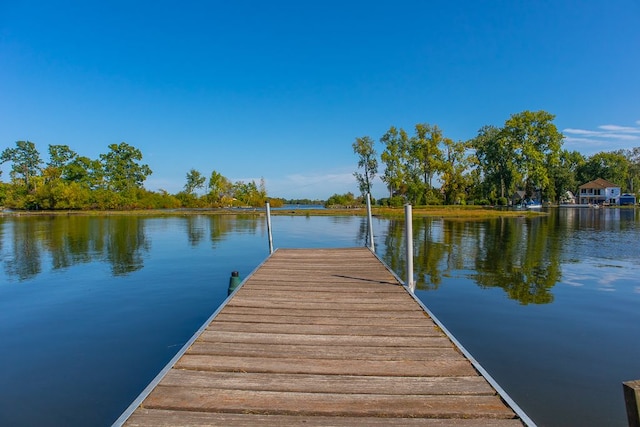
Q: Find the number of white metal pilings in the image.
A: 3